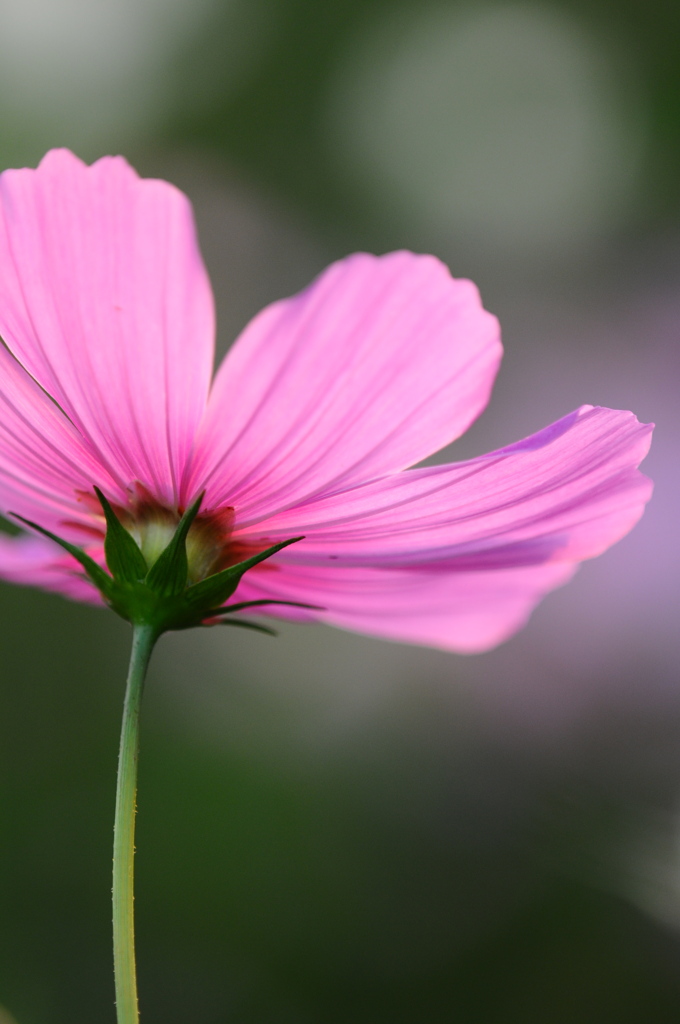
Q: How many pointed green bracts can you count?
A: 6